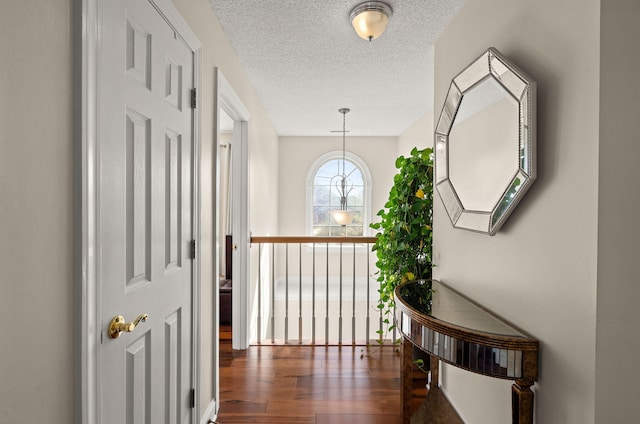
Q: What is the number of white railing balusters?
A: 11